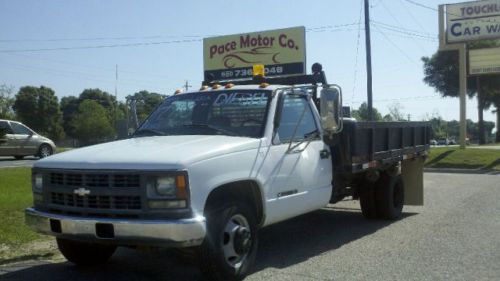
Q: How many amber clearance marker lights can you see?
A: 5